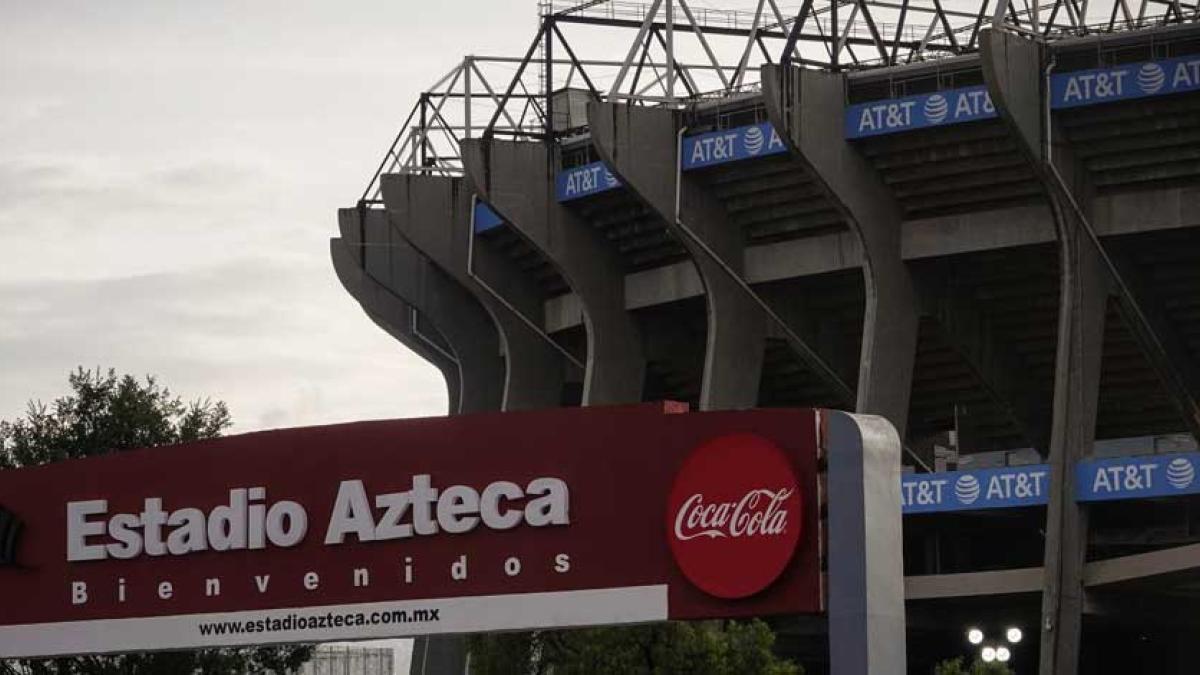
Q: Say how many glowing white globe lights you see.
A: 4